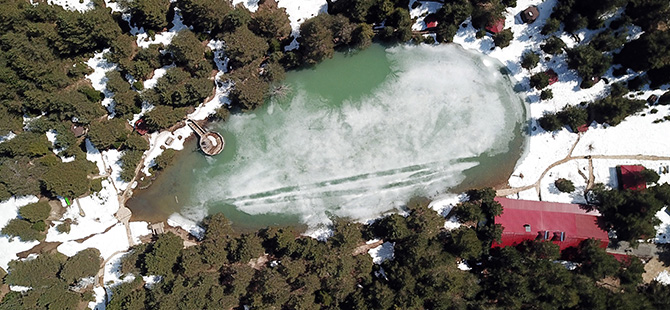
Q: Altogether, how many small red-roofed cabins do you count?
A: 6